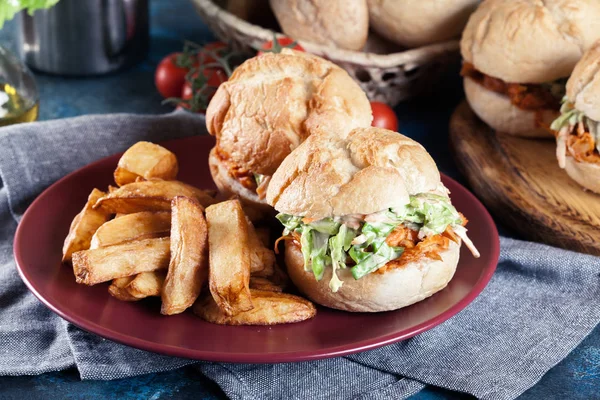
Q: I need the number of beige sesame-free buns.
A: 6